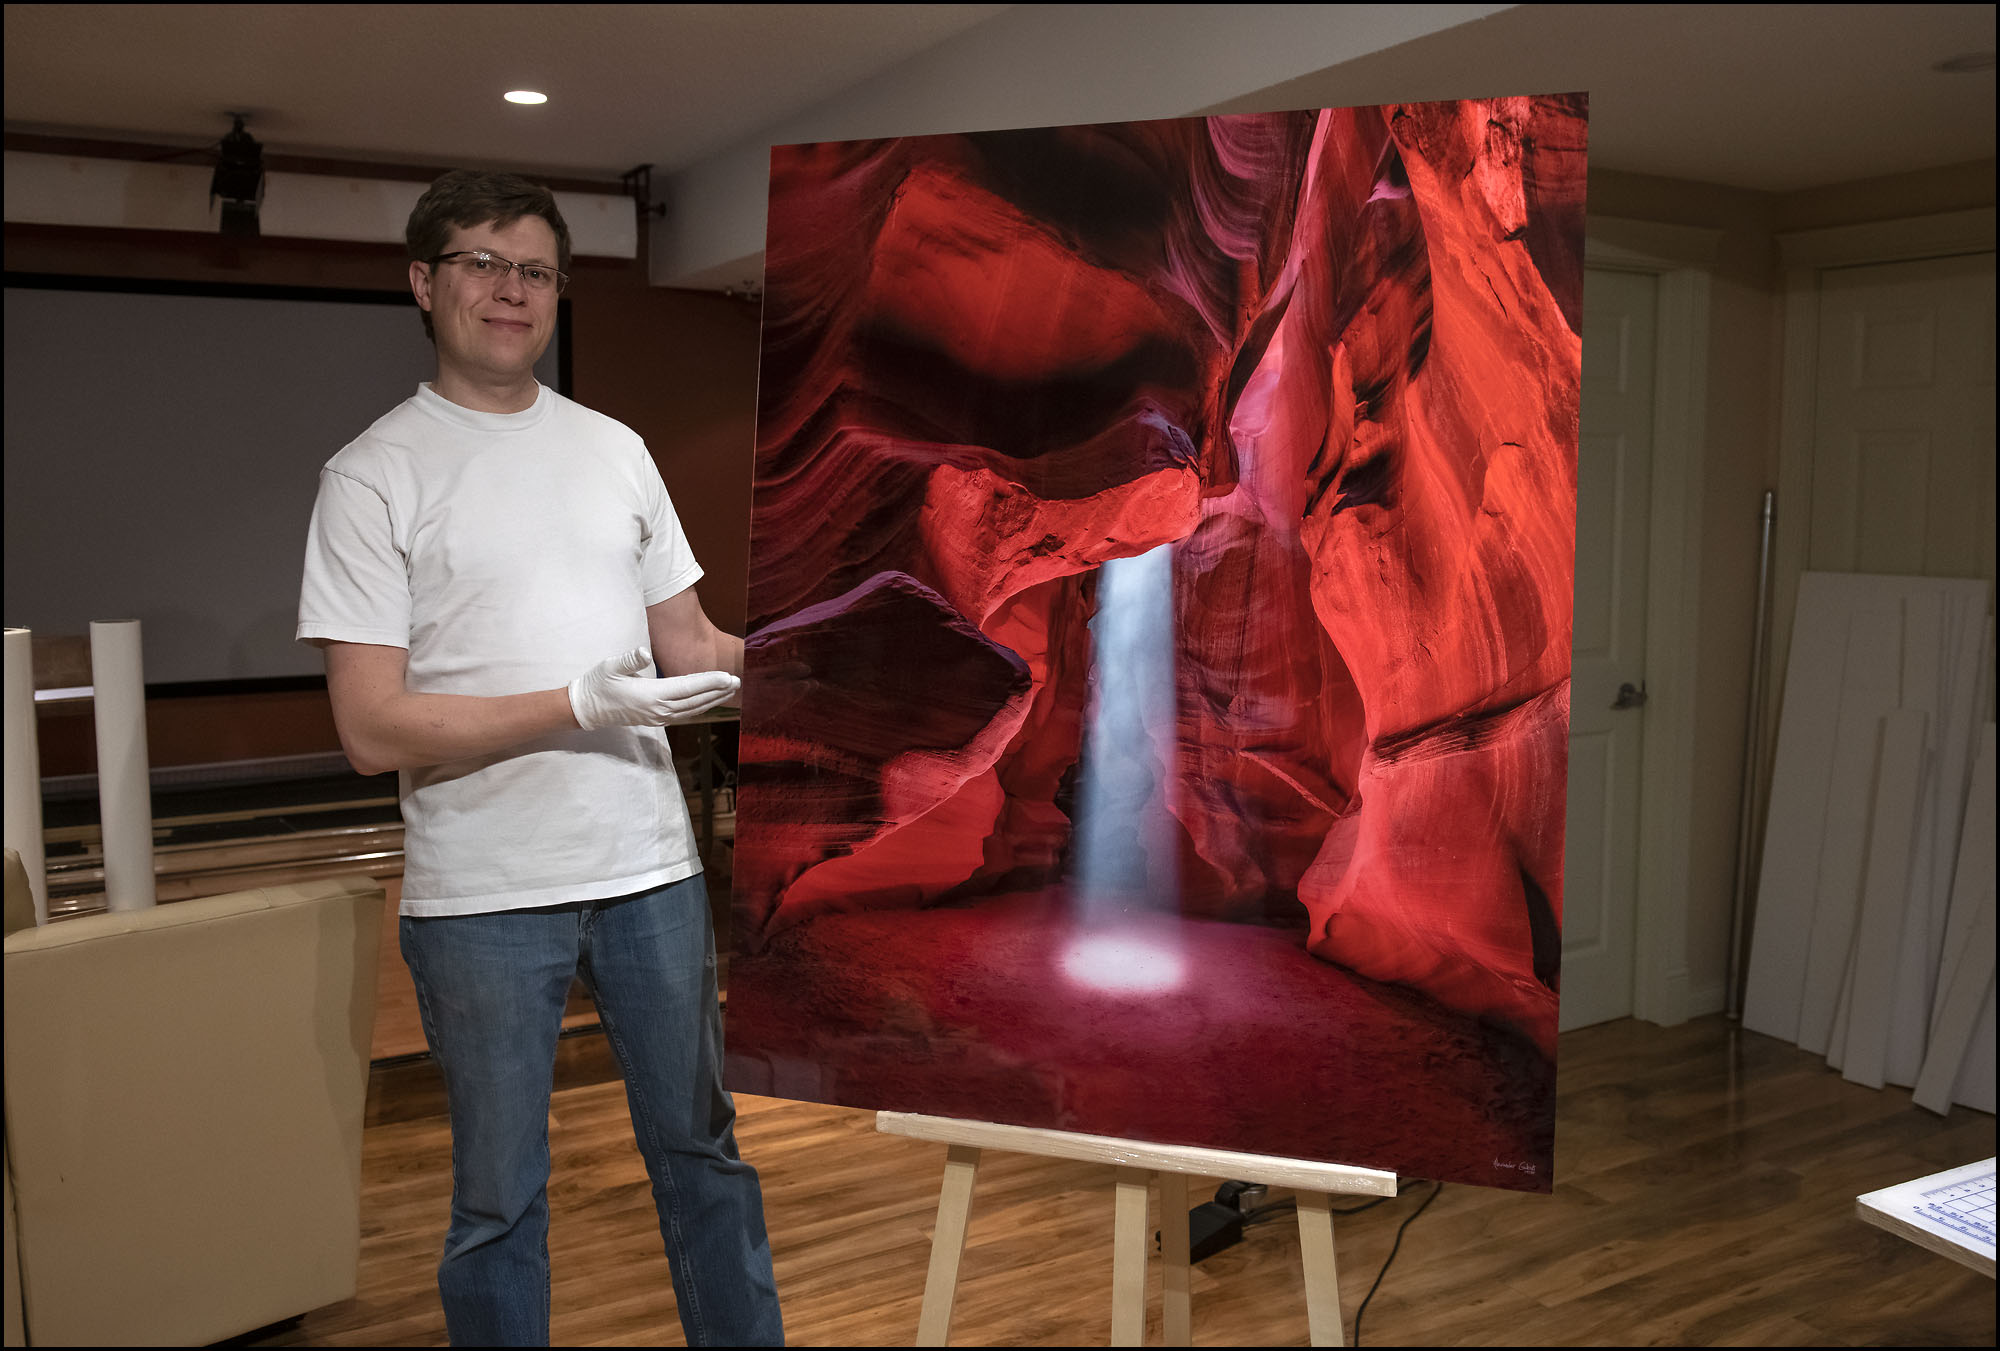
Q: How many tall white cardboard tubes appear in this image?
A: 2